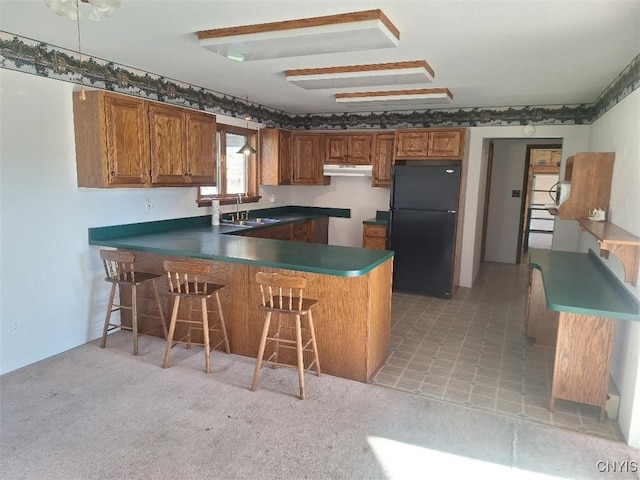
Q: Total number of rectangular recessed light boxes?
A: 3